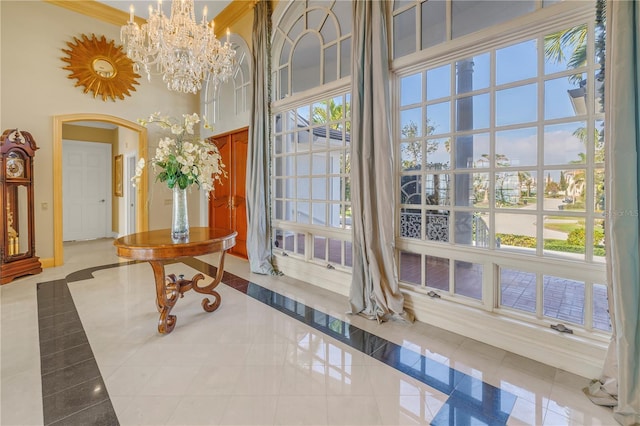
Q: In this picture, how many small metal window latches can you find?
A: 4